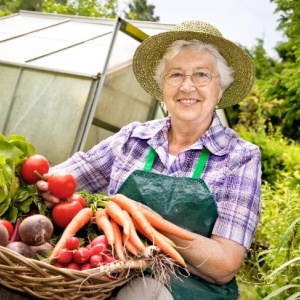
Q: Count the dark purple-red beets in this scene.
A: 4